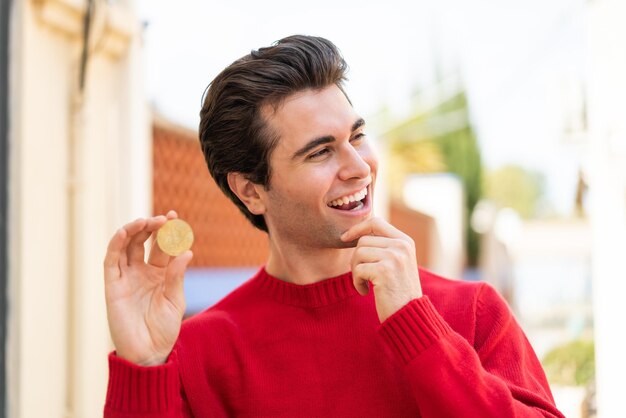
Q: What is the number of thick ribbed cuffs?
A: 2